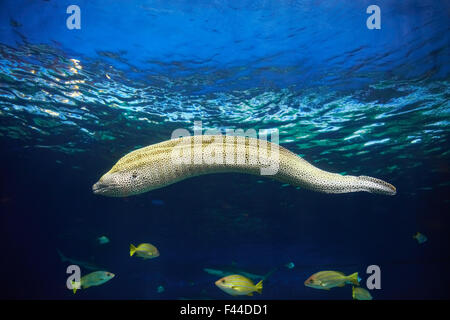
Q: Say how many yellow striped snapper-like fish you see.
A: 5